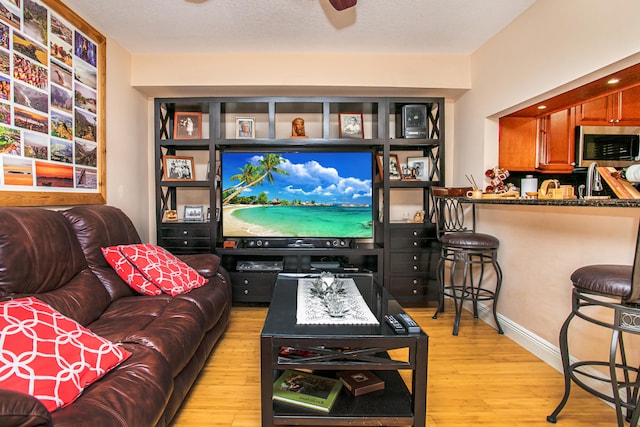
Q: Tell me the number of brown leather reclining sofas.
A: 1